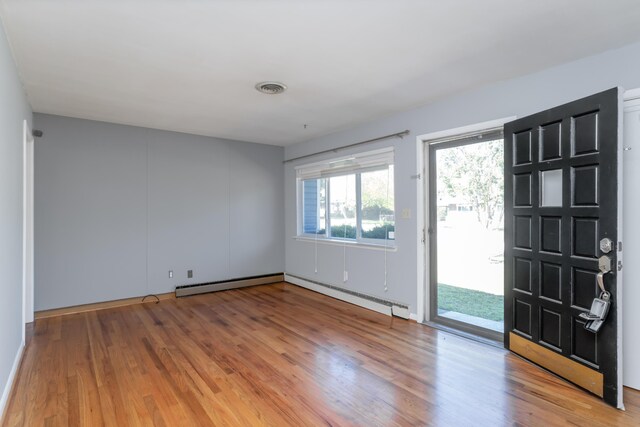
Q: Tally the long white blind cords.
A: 3